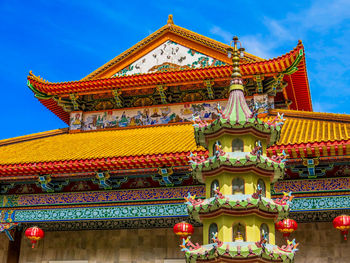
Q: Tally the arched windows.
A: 9